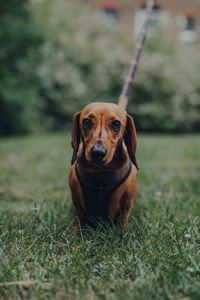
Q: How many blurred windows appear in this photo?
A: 3